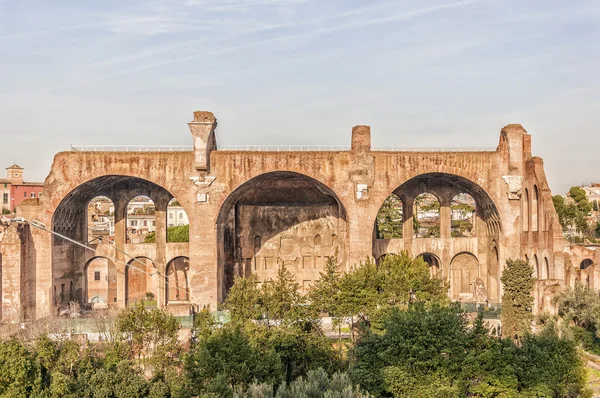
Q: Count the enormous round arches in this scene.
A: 3